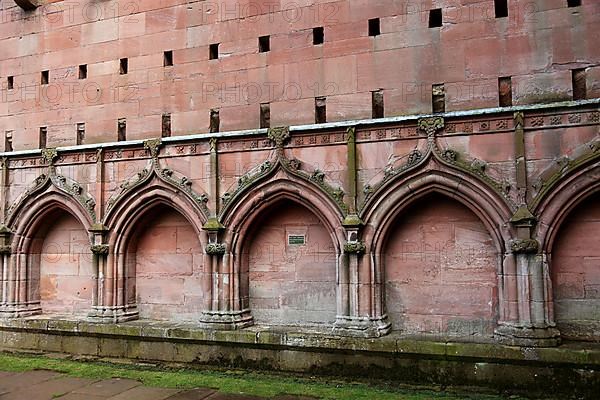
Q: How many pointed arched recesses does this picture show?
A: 5